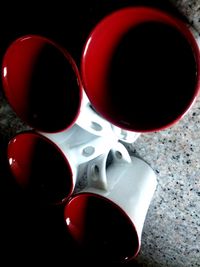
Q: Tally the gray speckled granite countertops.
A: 1